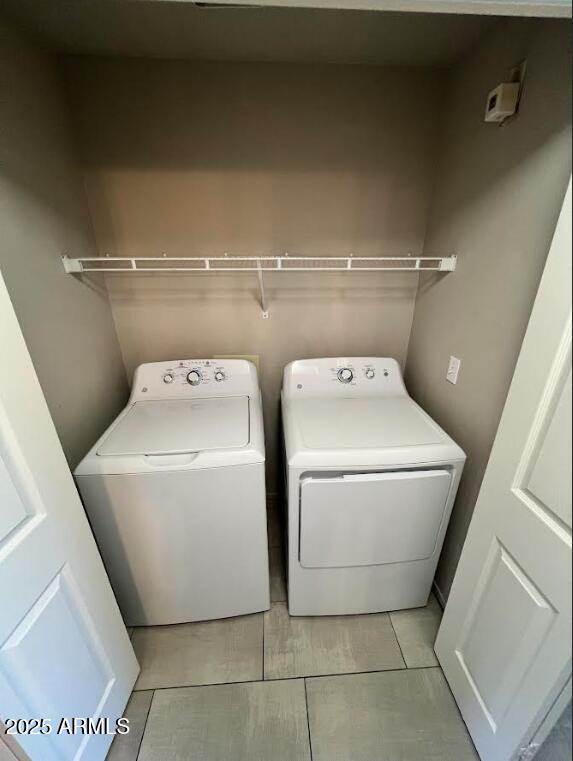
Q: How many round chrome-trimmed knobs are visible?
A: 5